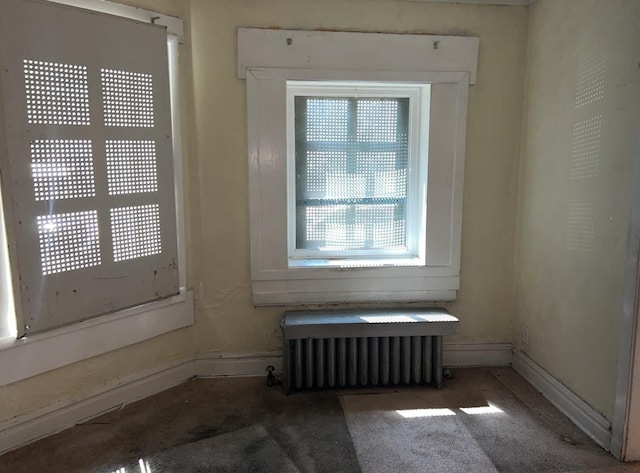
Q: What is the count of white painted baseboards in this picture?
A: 3